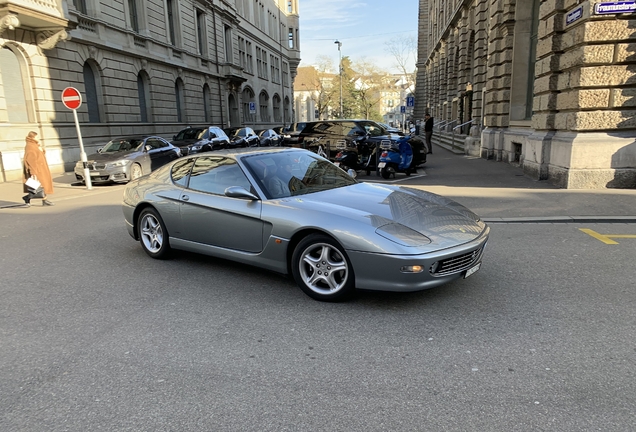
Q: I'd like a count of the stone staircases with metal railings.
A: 1